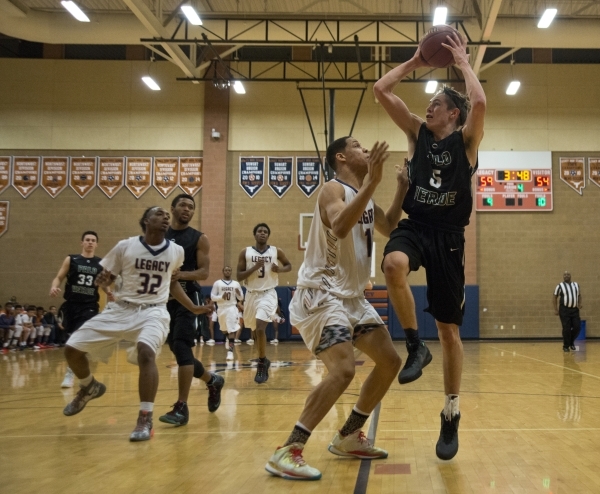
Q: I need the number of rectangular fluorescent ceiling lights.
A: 8